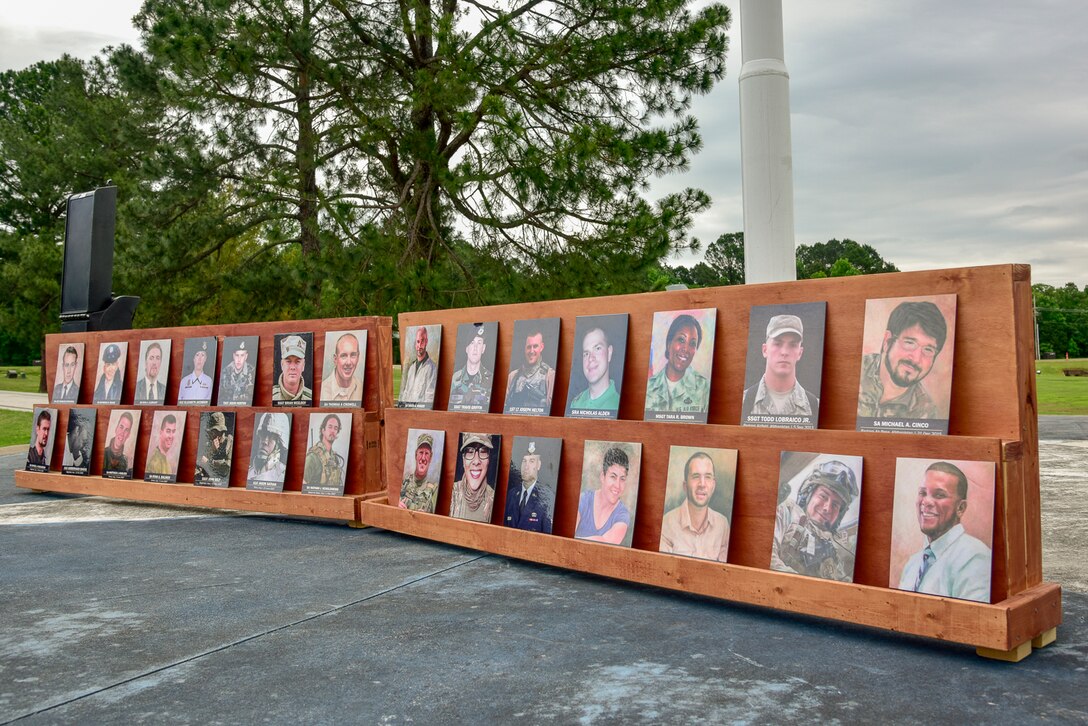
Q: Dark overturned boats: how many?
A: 0